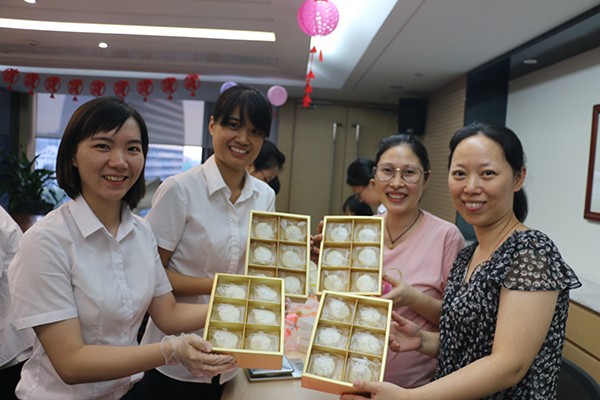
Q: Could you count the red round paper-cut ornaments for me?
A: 9